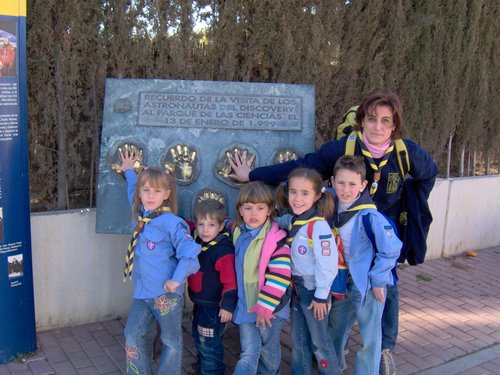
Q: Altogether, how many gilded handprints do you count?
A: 5